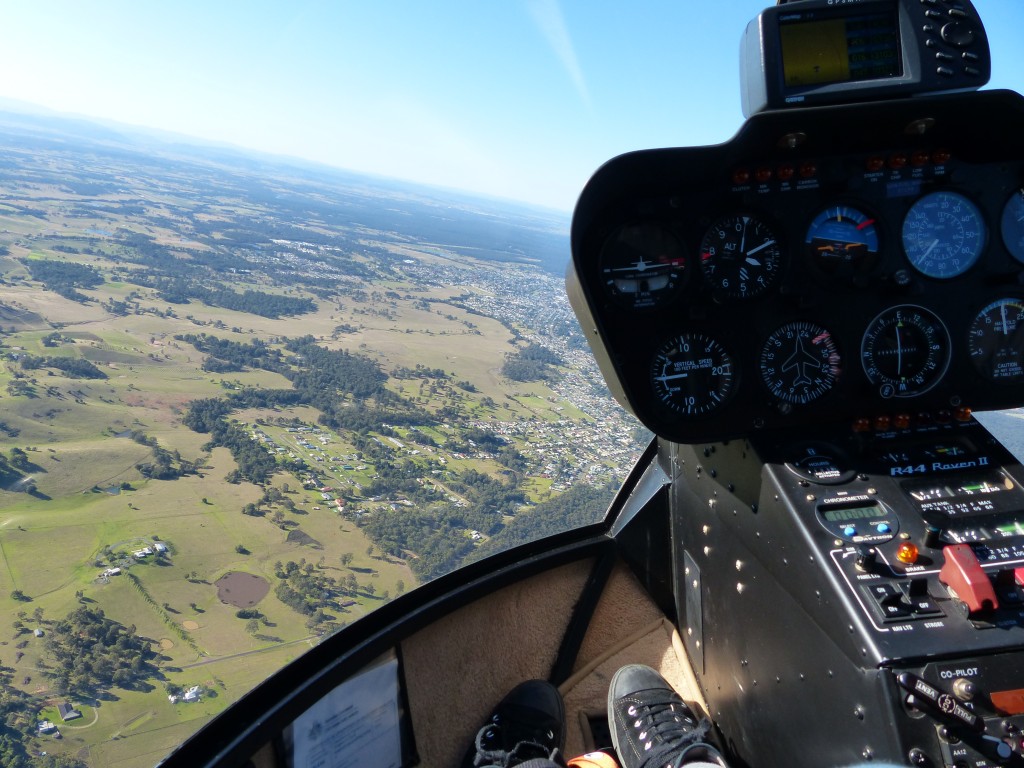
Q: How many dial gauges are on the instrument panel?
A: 9